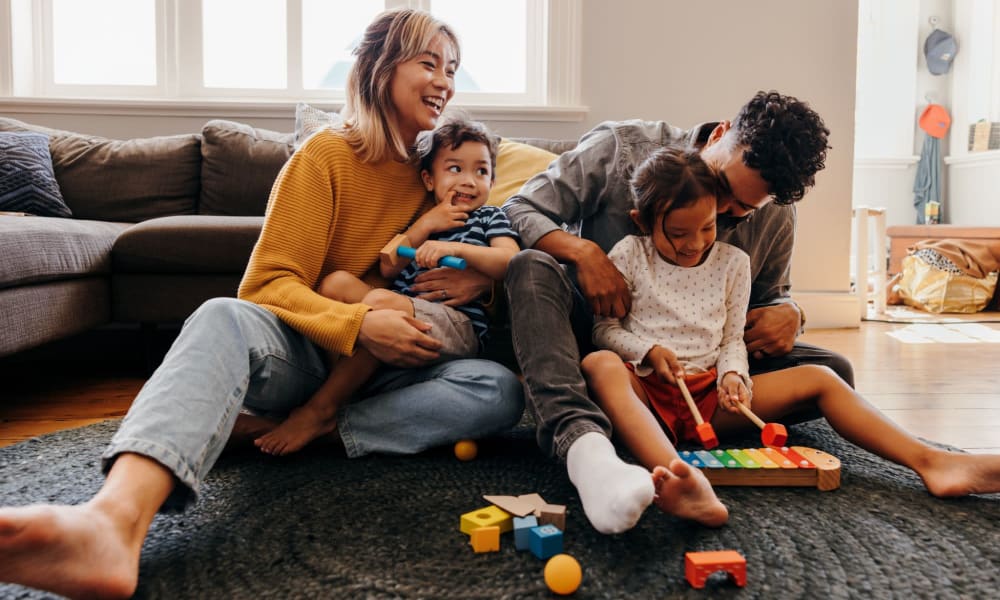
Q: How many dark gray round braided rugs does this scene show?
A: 1